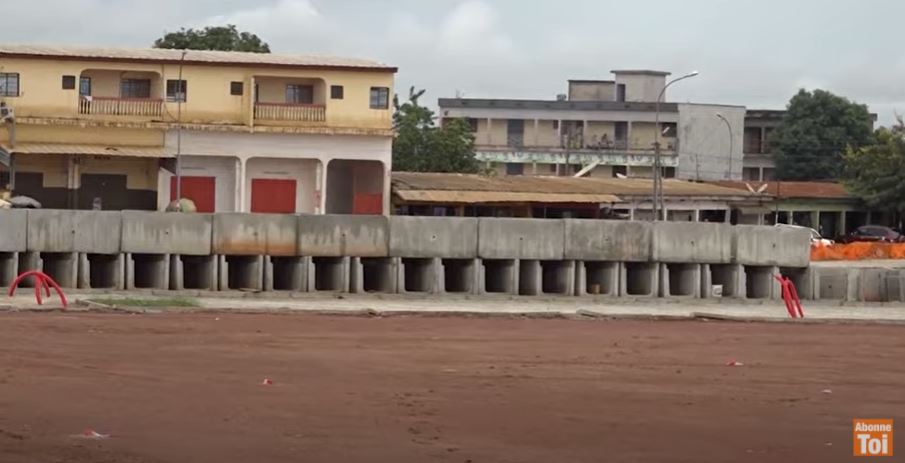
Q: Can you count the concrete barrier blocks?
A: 10